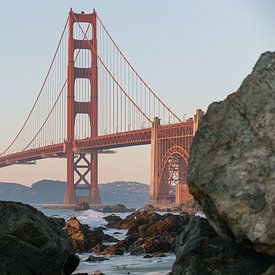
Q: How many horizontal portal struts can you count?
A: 4